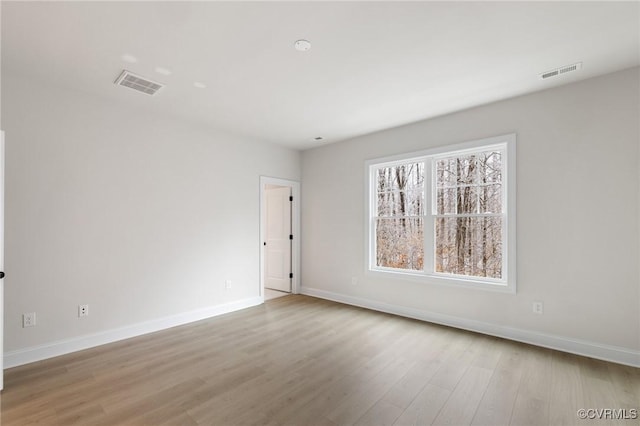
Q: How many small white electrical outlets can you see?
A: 5